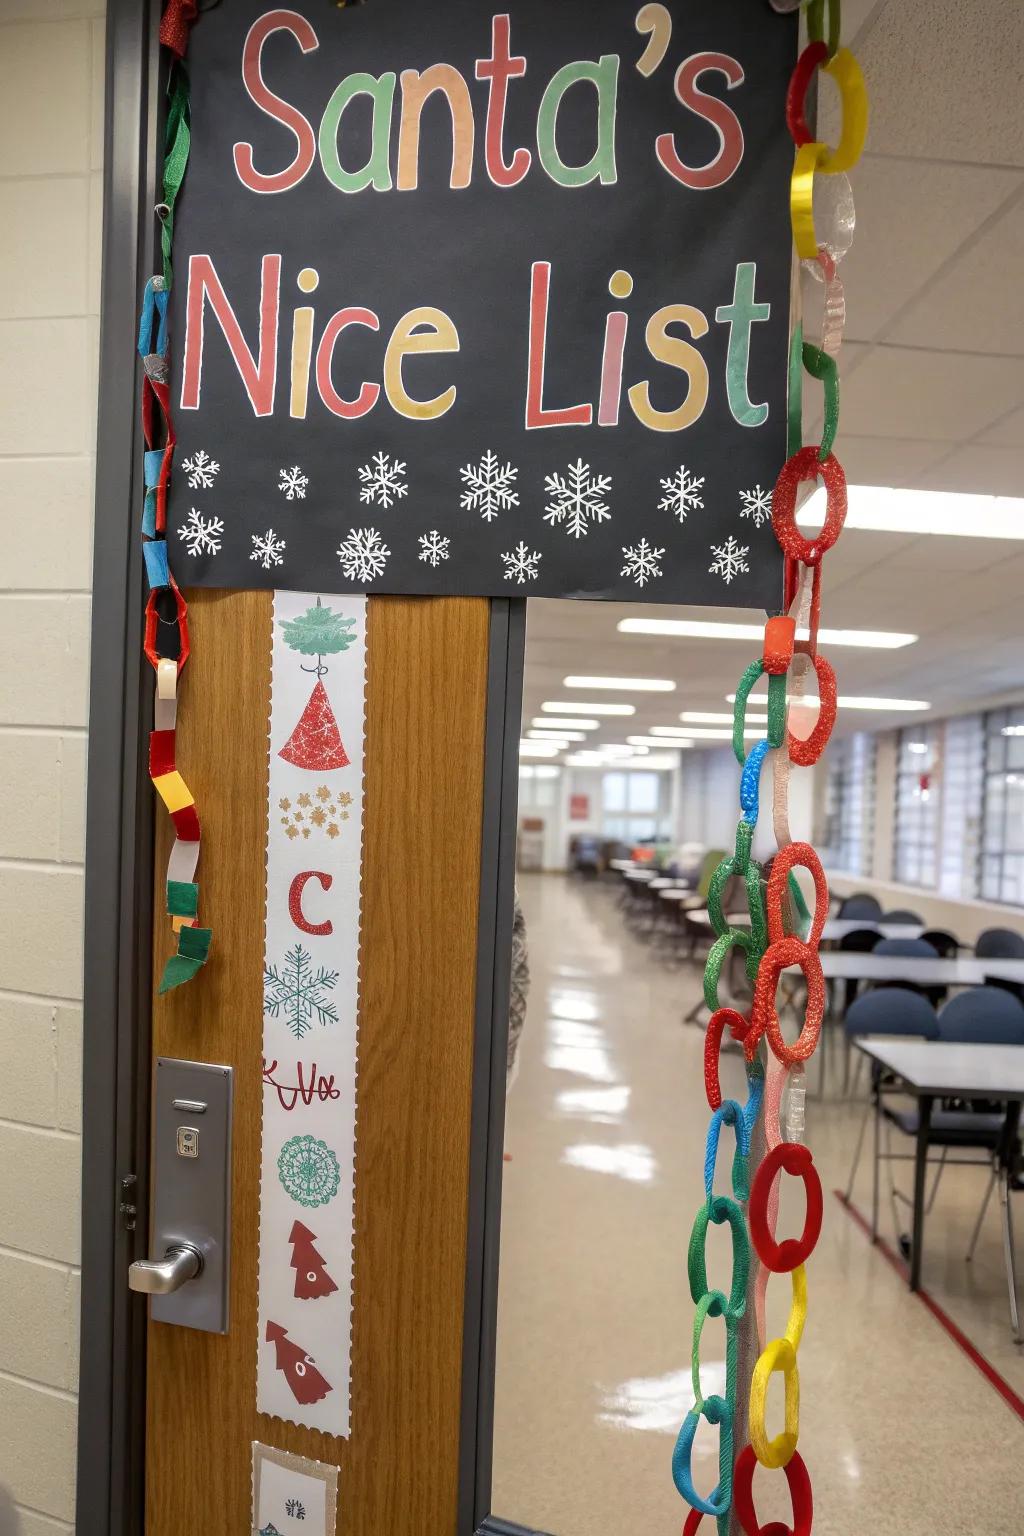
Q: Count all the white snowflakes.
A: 14